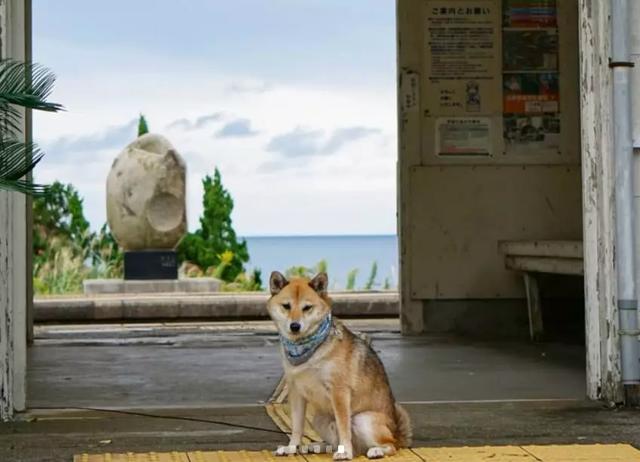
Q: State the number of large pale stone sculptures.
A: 1